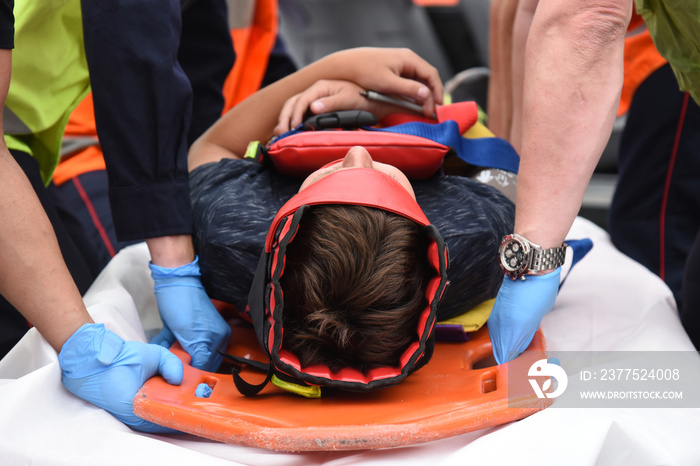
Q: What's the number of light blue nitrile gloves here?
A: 3